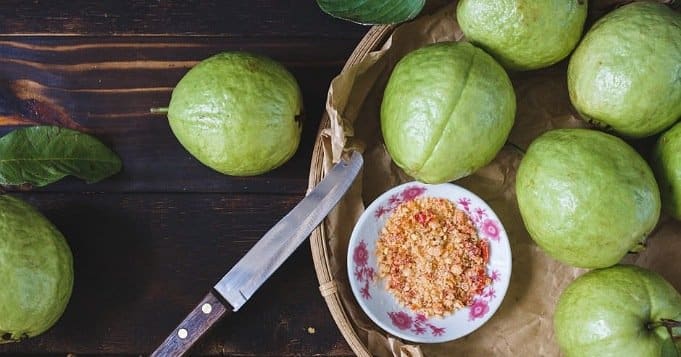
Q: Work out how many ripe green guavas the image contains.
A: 8